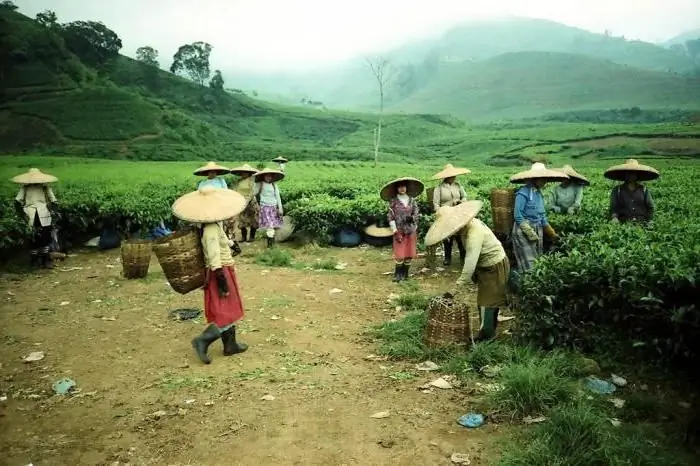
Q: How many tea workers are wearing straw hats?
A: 12